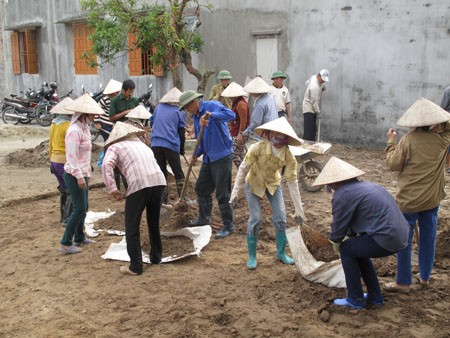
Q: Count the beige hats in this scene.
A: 11